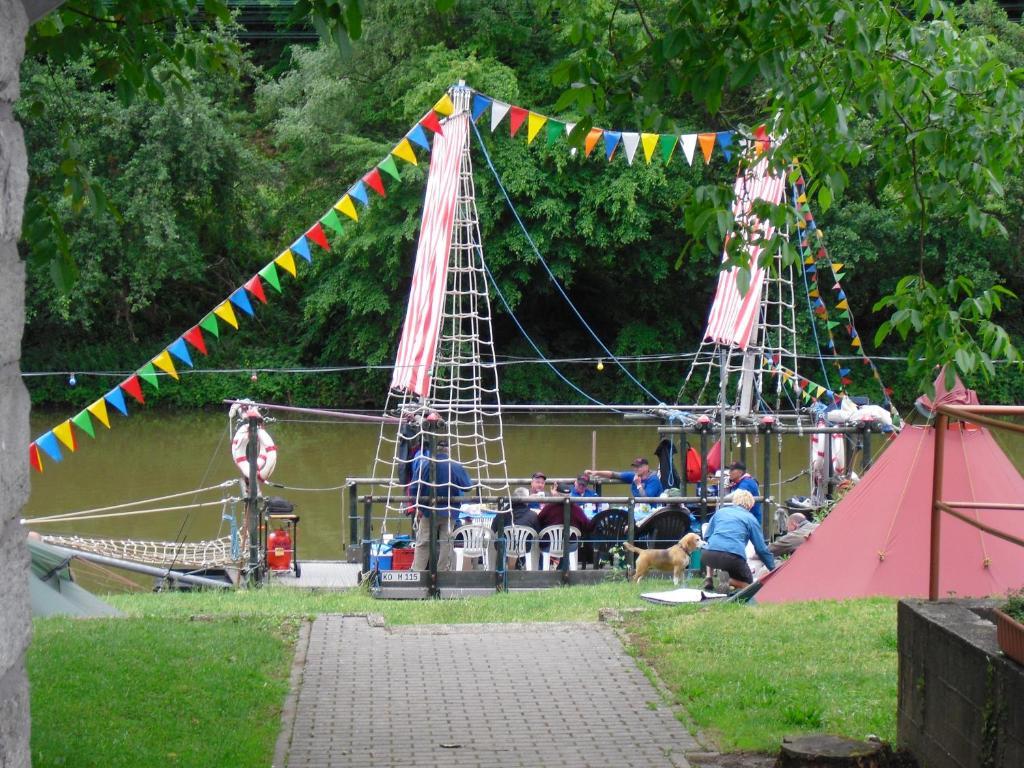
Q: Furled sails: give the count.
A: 2